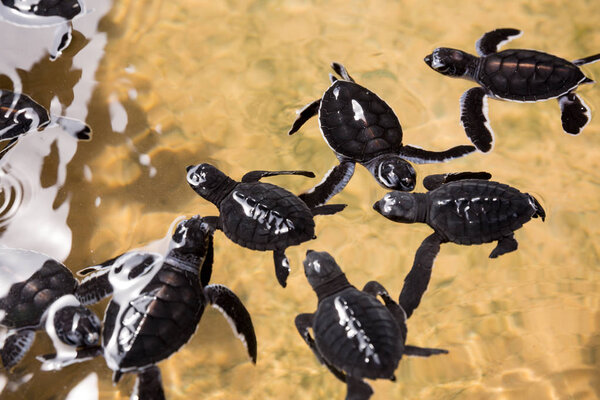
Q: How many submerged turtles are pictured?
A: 9